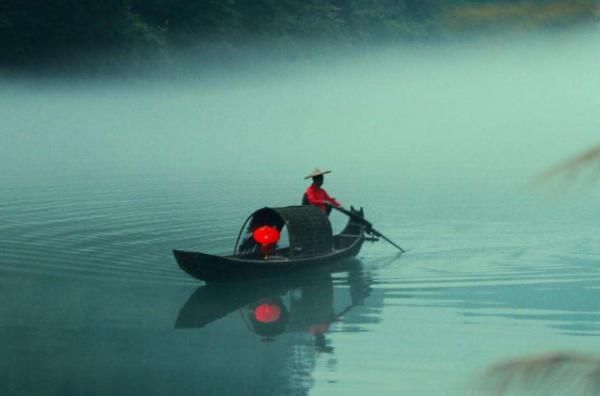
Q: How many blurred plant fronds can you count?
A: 2